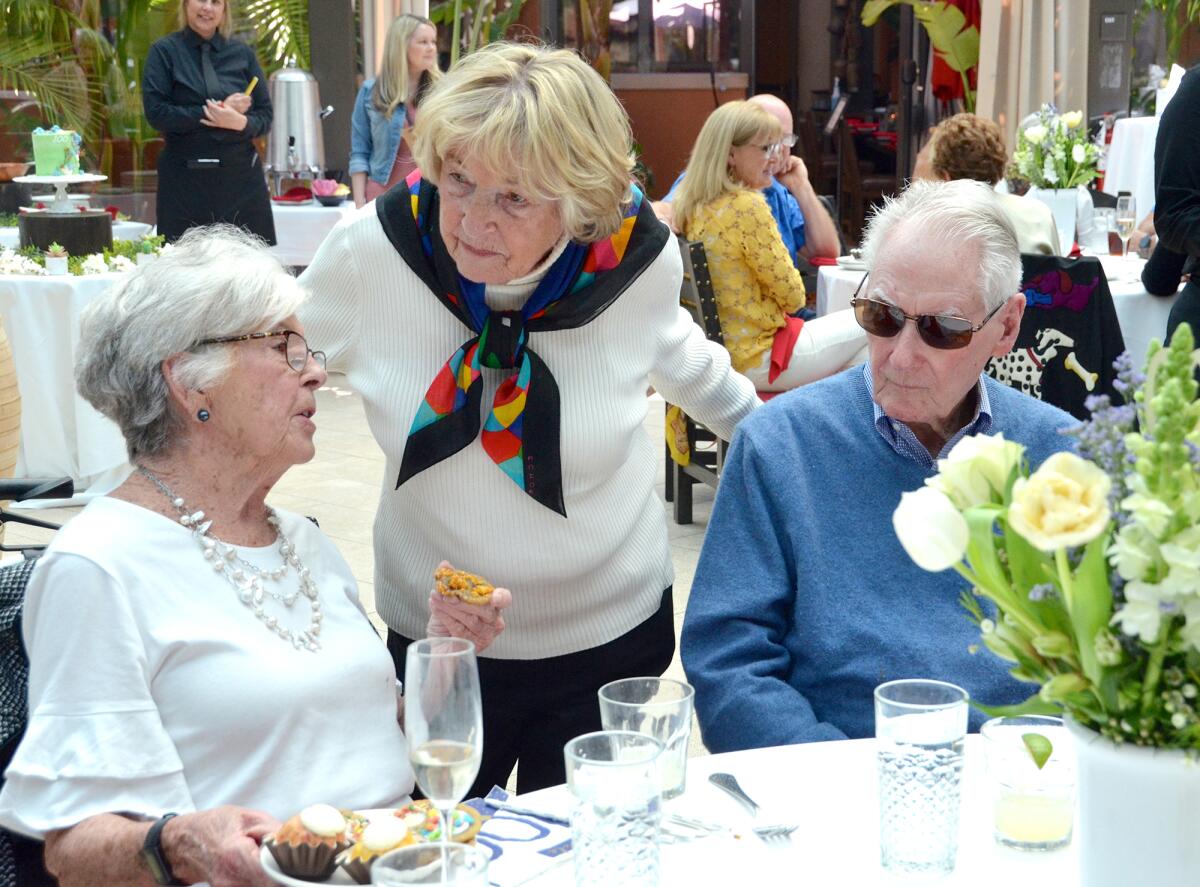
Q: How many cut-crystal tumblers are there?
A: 2